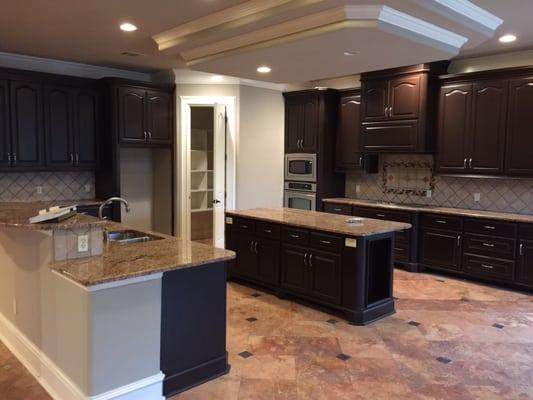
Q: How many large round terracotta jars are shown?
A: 0